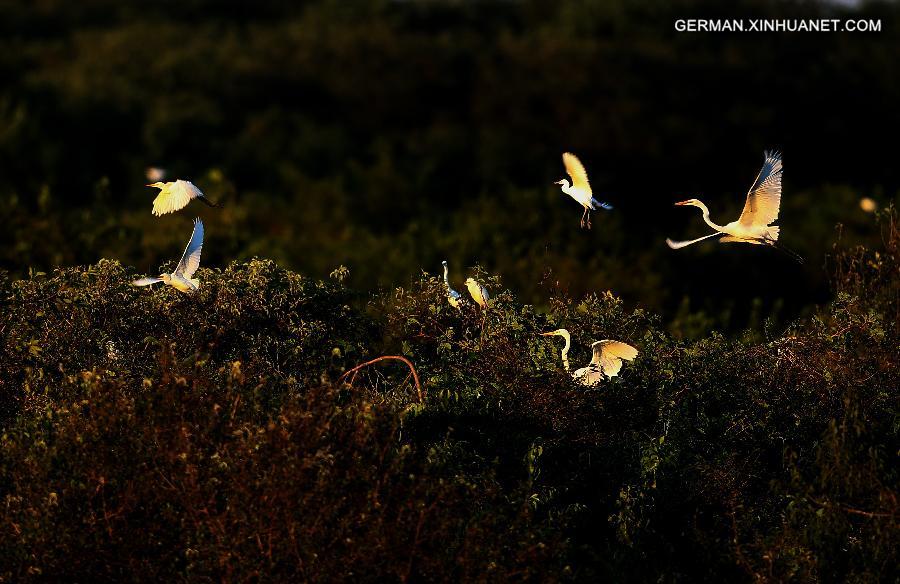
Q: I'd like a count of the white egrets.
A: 7